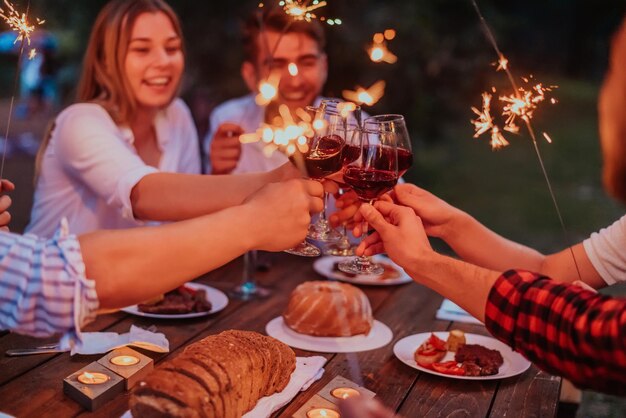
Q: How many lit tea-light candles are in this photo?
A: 4